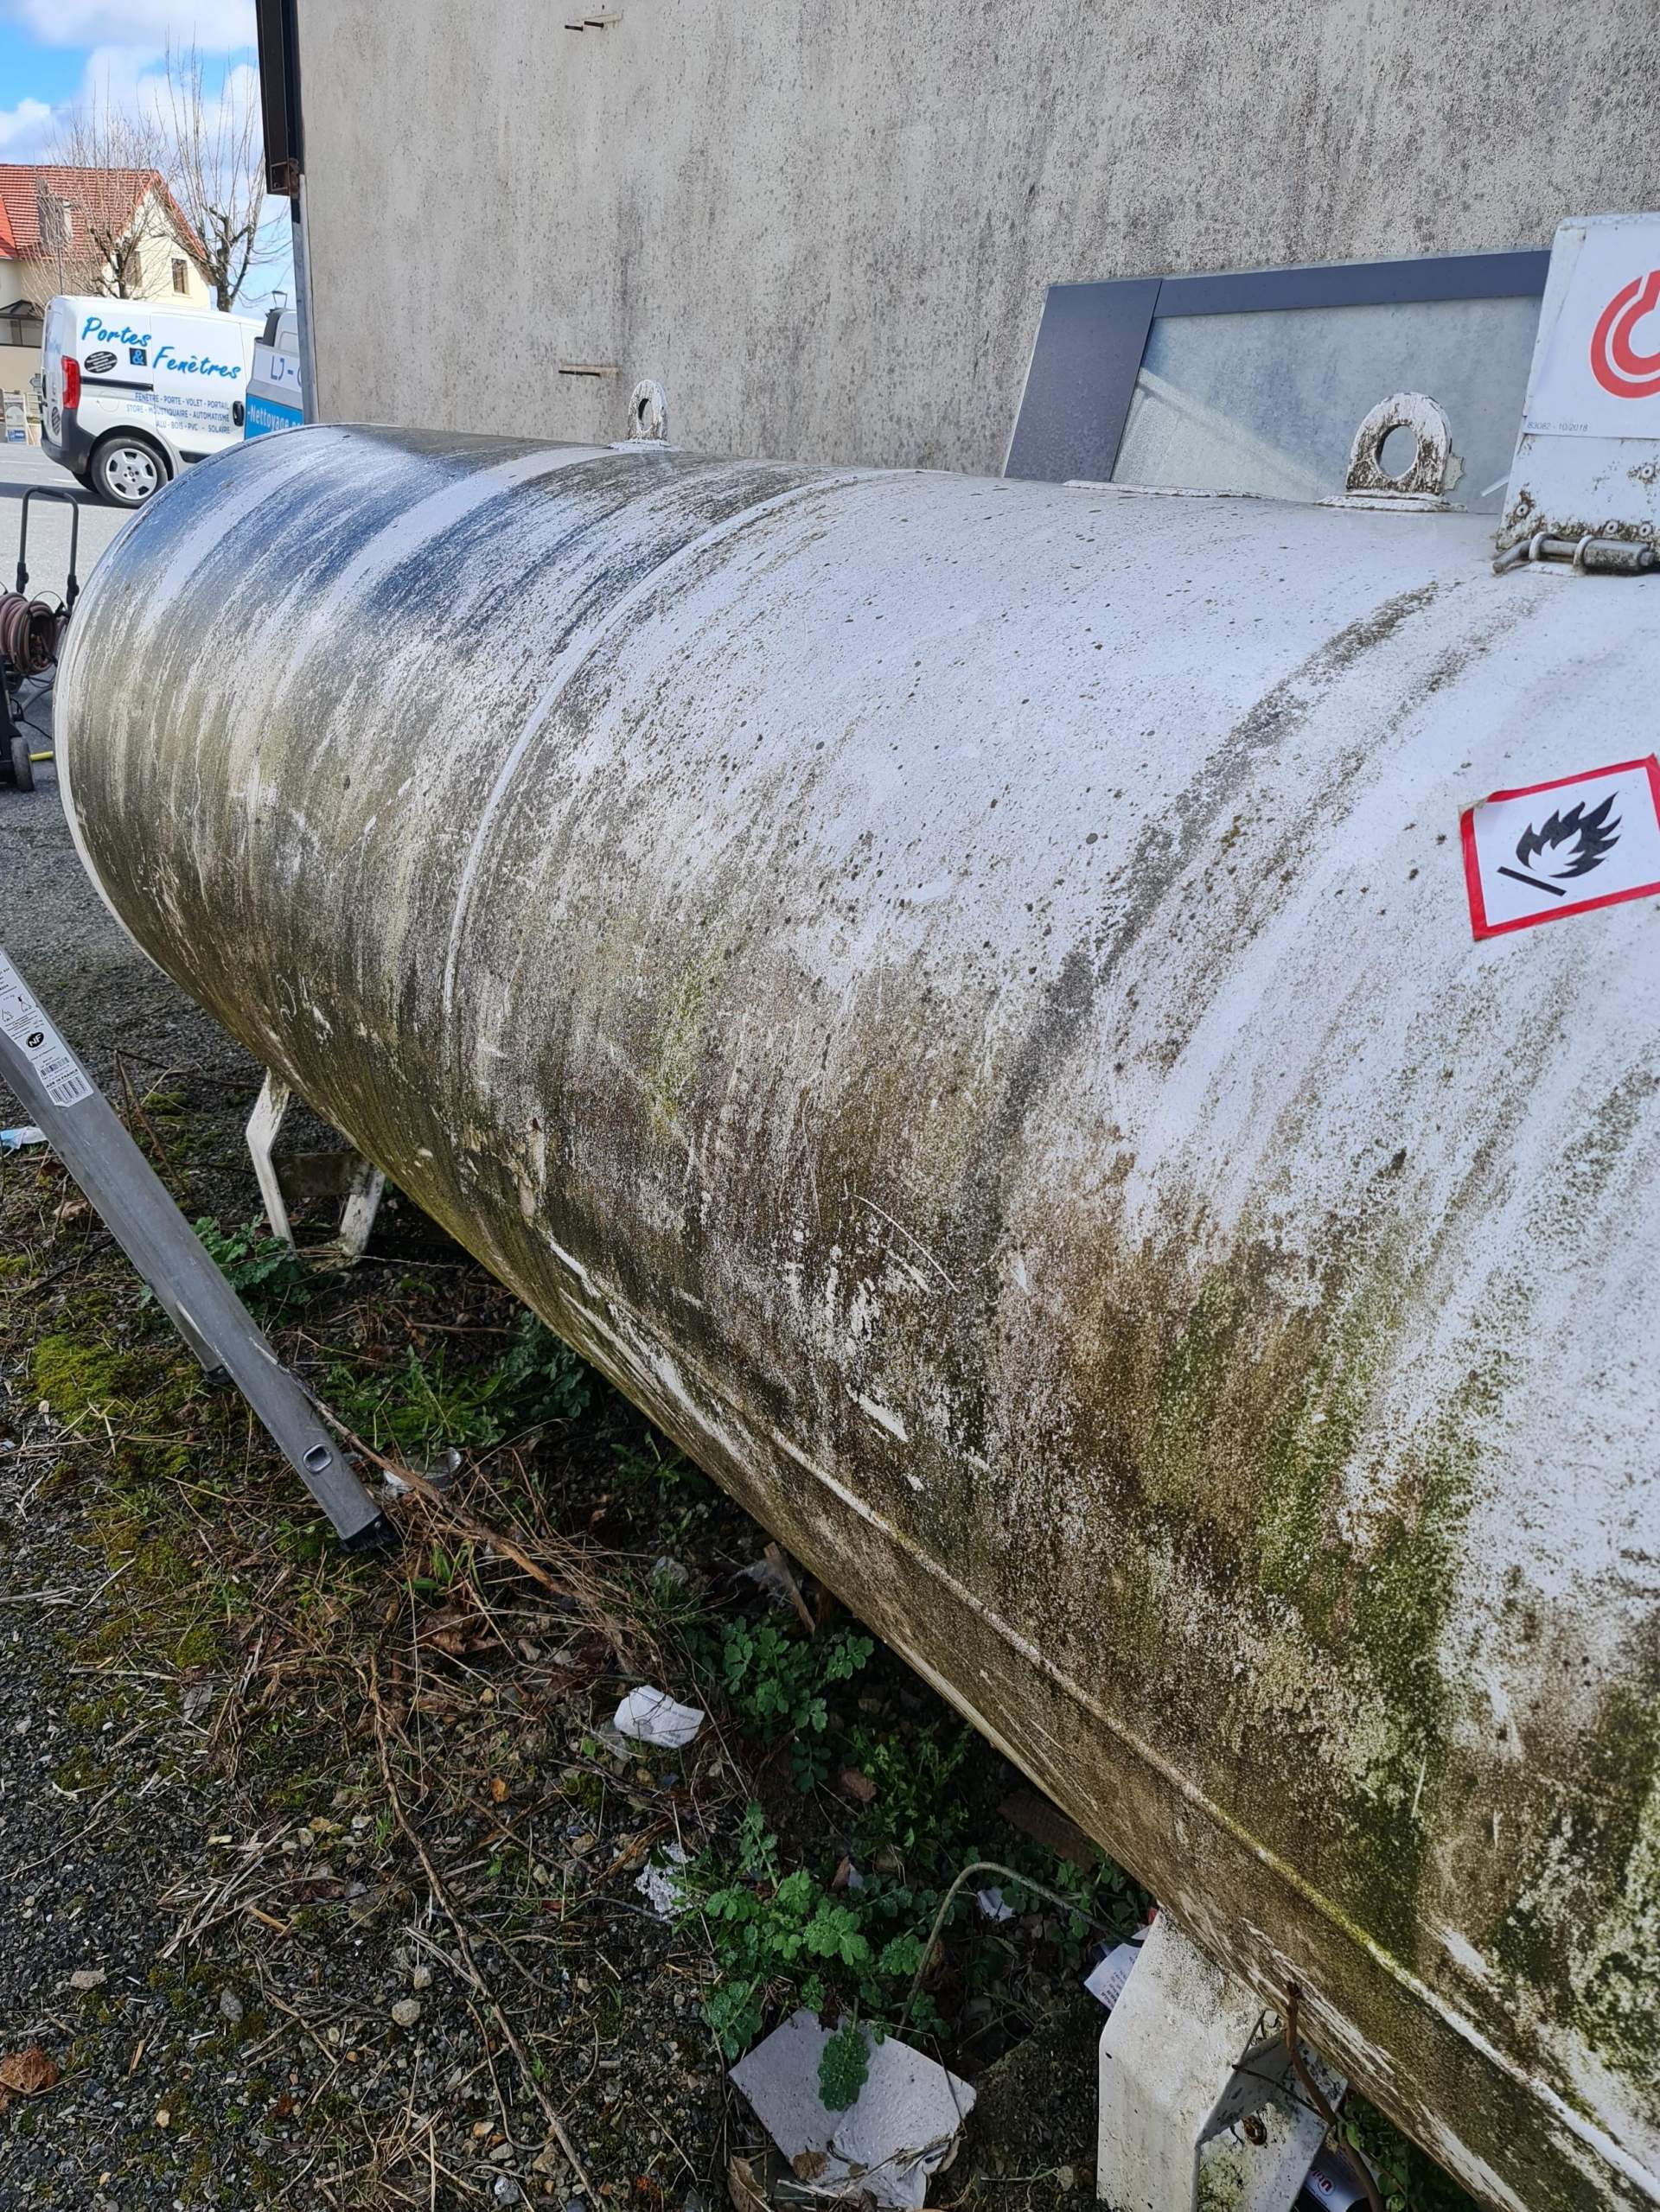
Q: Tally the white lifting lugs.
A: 2